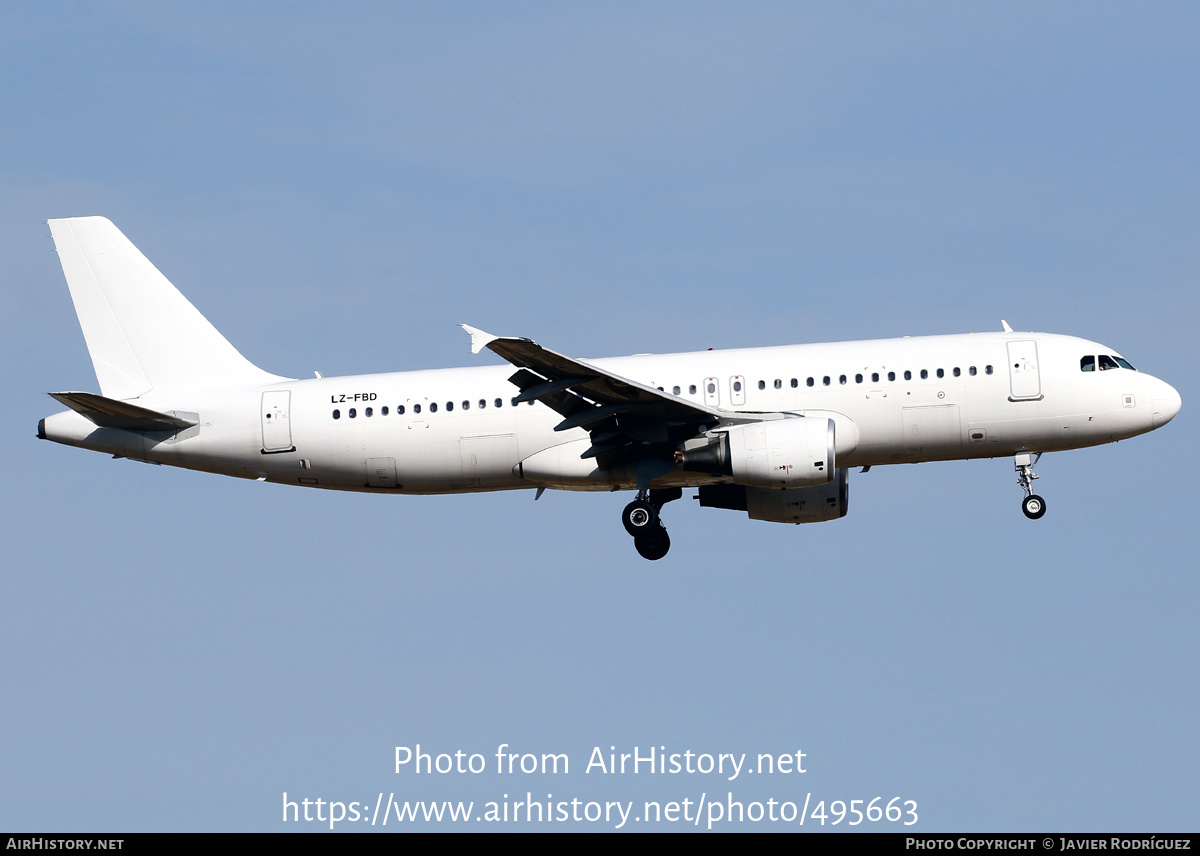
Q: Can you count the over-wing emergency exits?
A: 2